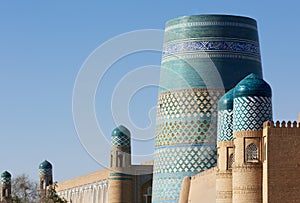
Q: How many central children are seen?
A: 0